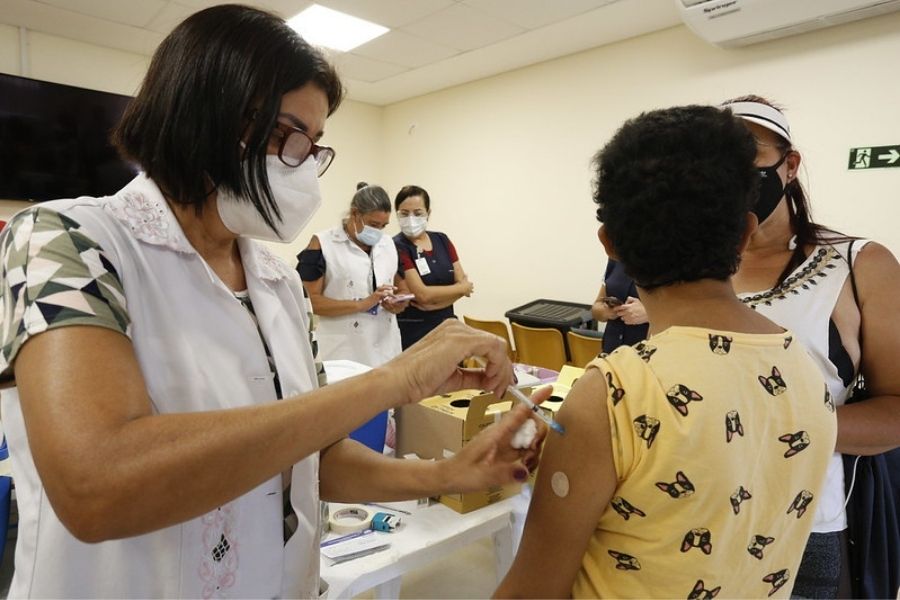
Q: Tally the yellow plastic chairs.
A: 3